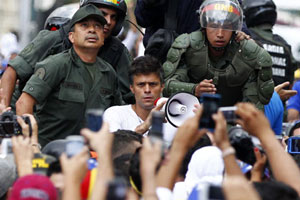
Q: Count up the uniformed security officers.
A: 4